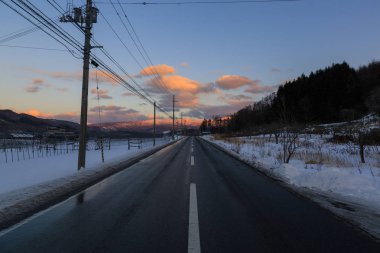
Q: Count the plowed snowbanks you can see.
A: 2